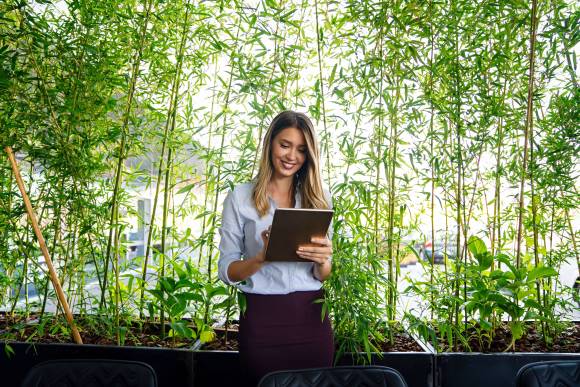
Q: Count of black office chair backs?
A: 3